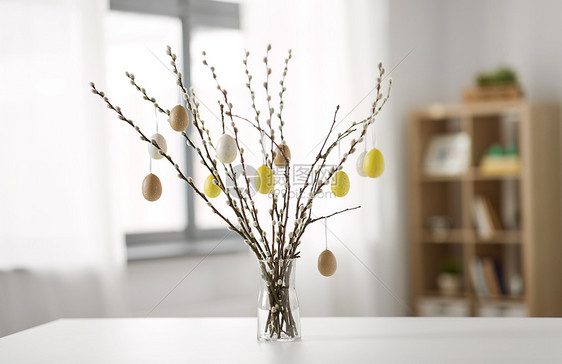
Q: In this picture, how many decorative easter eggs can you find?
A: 11